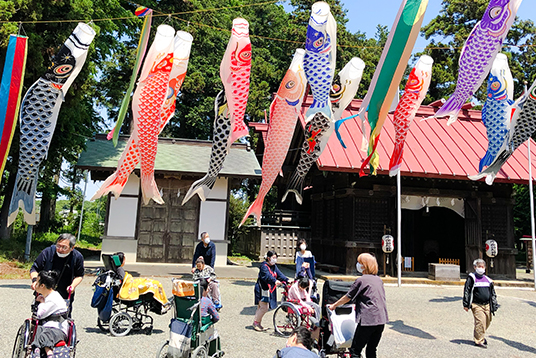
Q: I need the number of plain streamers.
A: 3